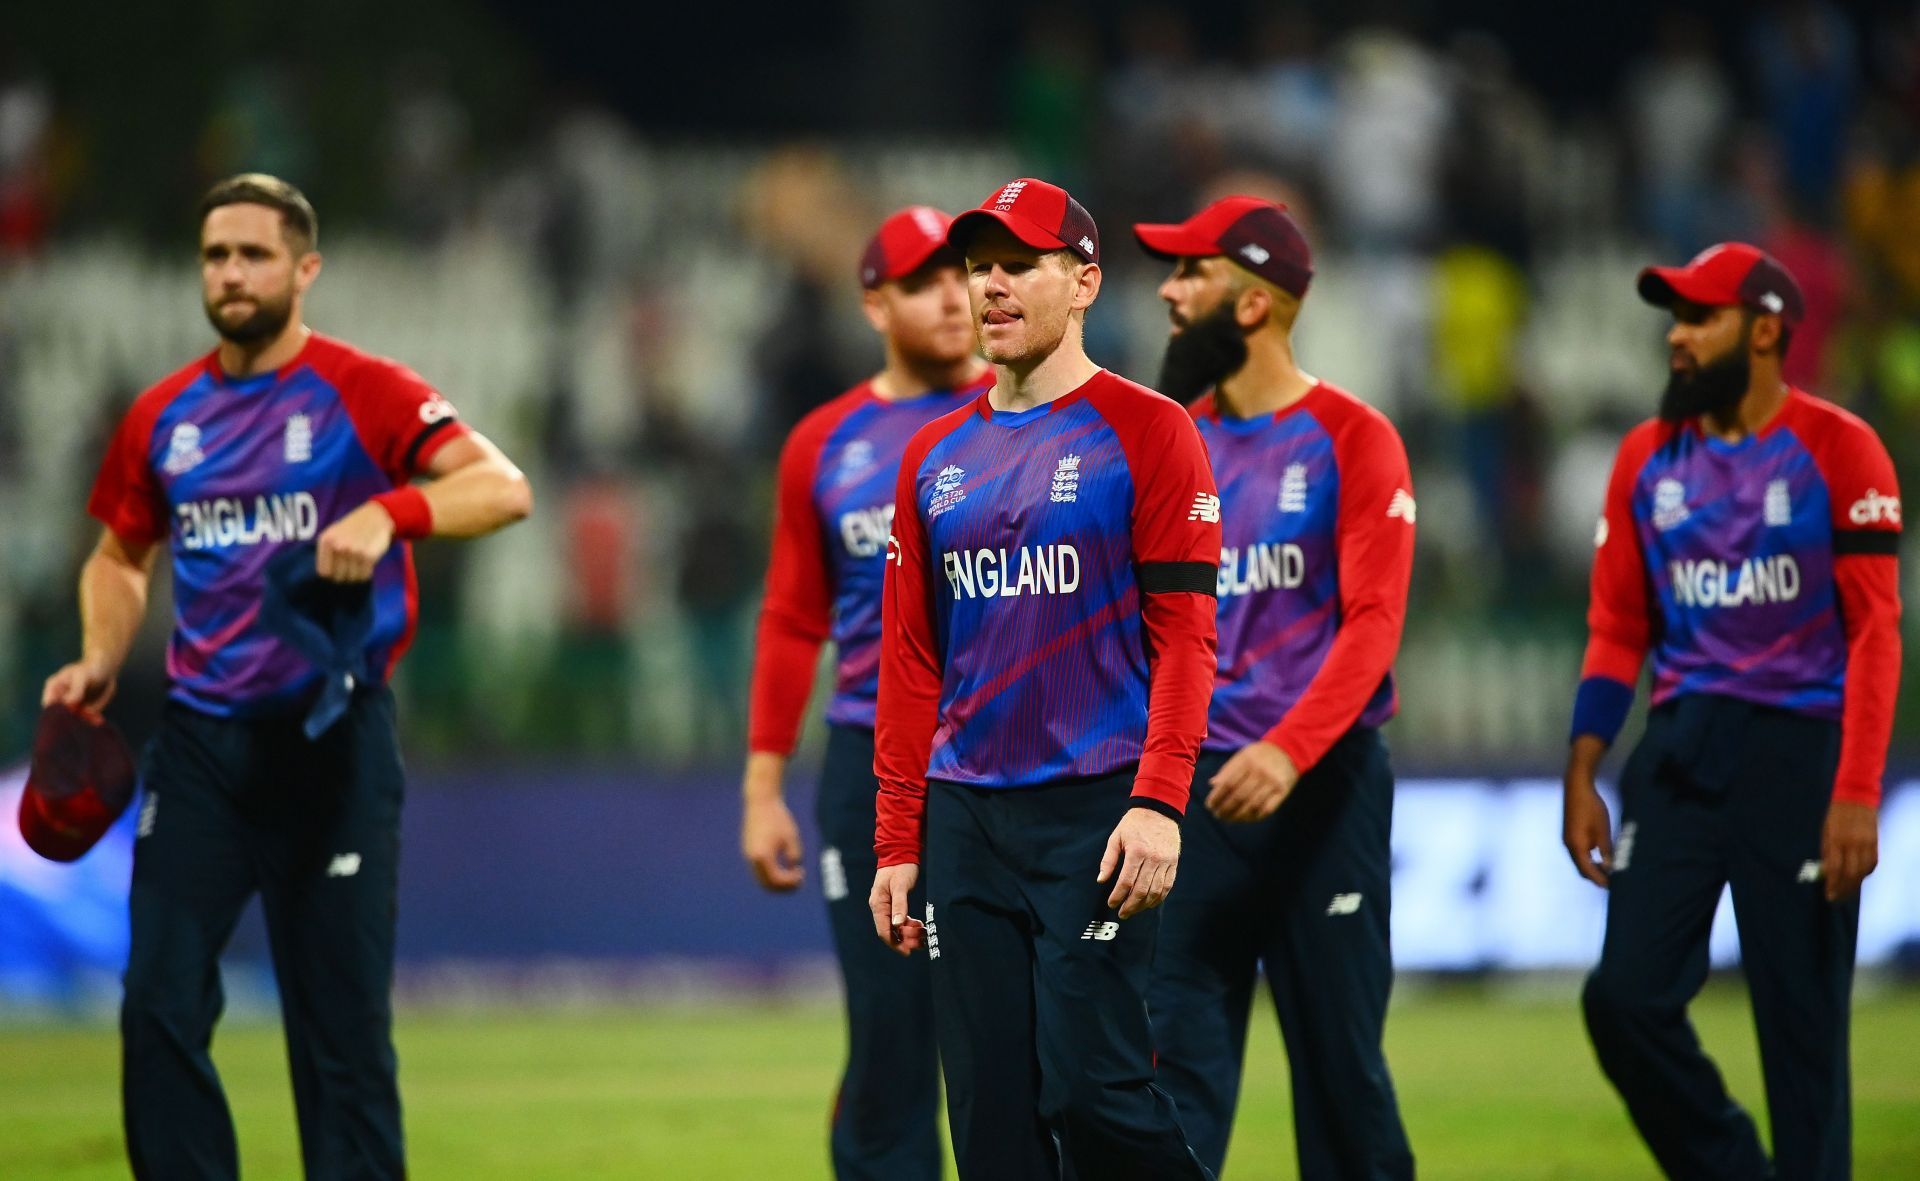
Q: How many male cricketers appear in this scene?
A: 5